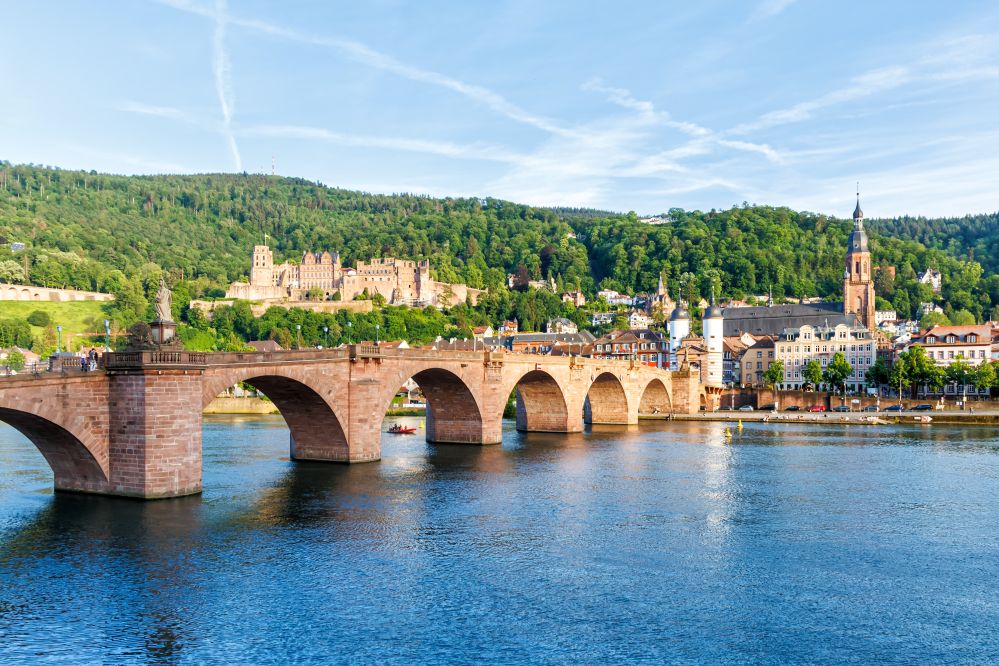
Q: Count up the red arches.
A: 6